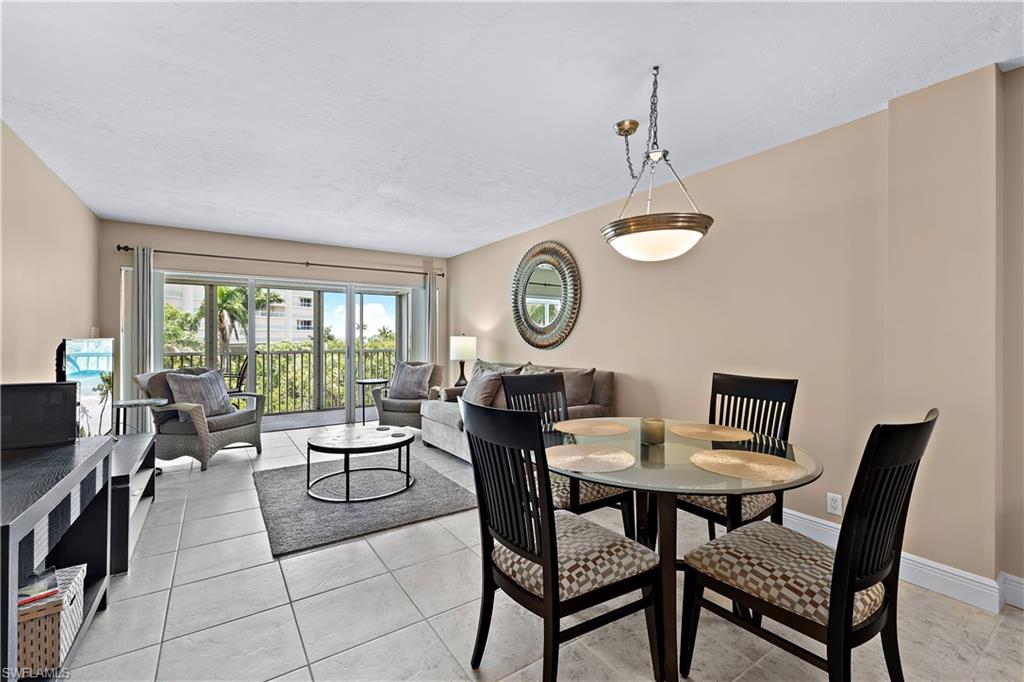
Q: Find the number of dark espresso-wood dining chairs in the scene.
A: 4